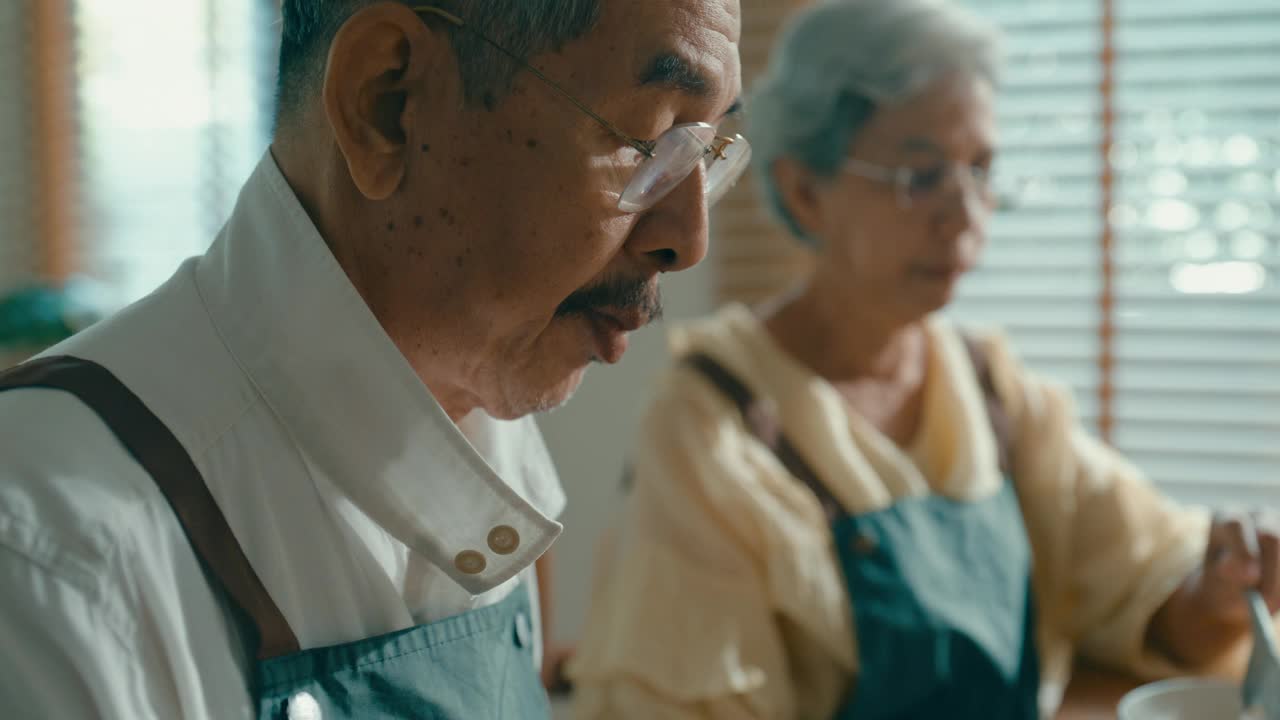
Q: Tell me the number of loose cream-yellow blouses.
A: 1